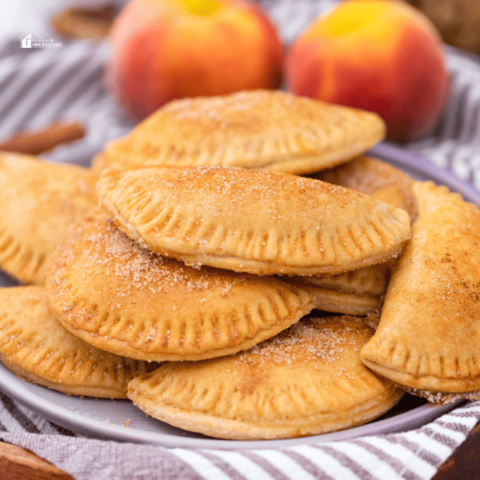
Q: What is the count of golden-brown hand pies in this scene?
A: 8